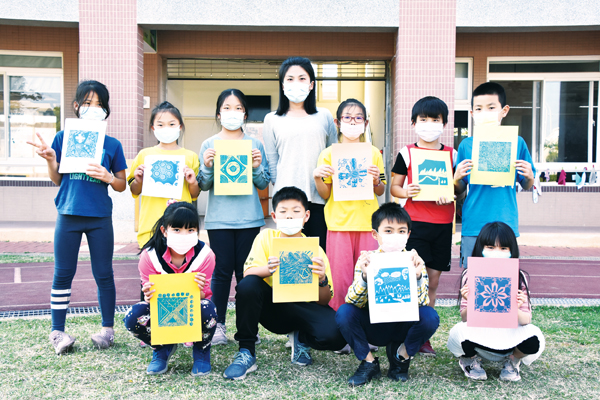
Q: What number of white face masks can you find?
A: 11